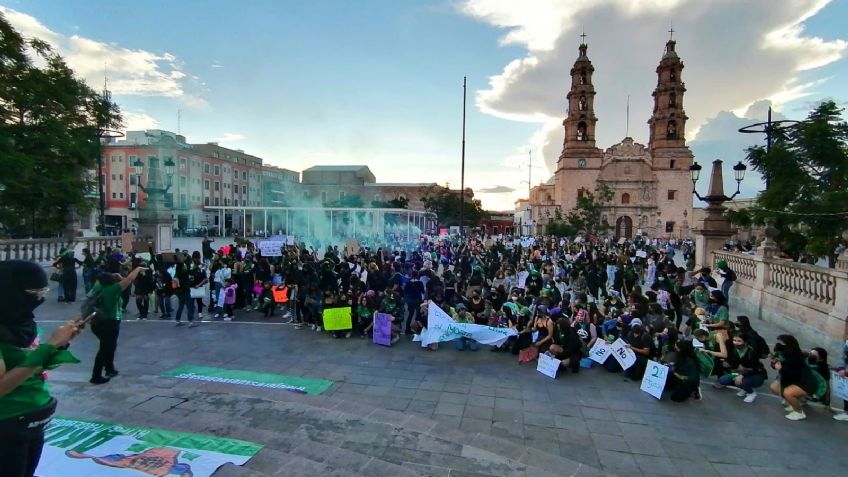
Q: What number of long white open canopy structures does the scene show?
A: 1